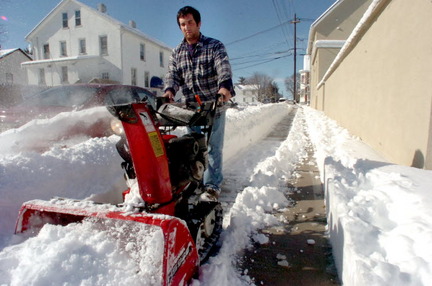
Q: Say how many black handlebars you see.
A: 2